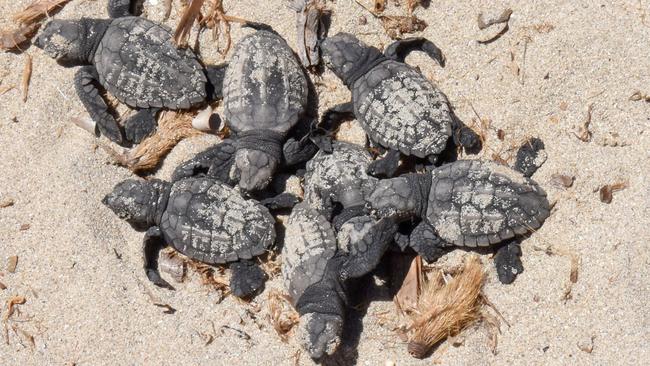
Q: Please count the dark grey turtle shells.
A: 7